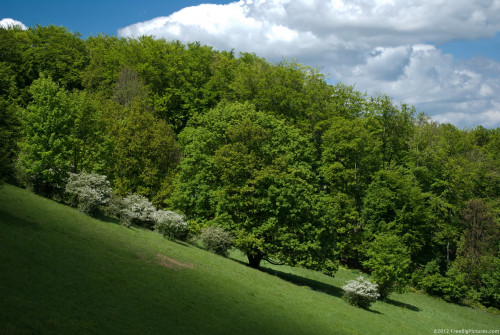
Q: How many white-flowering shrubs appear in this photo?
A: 5